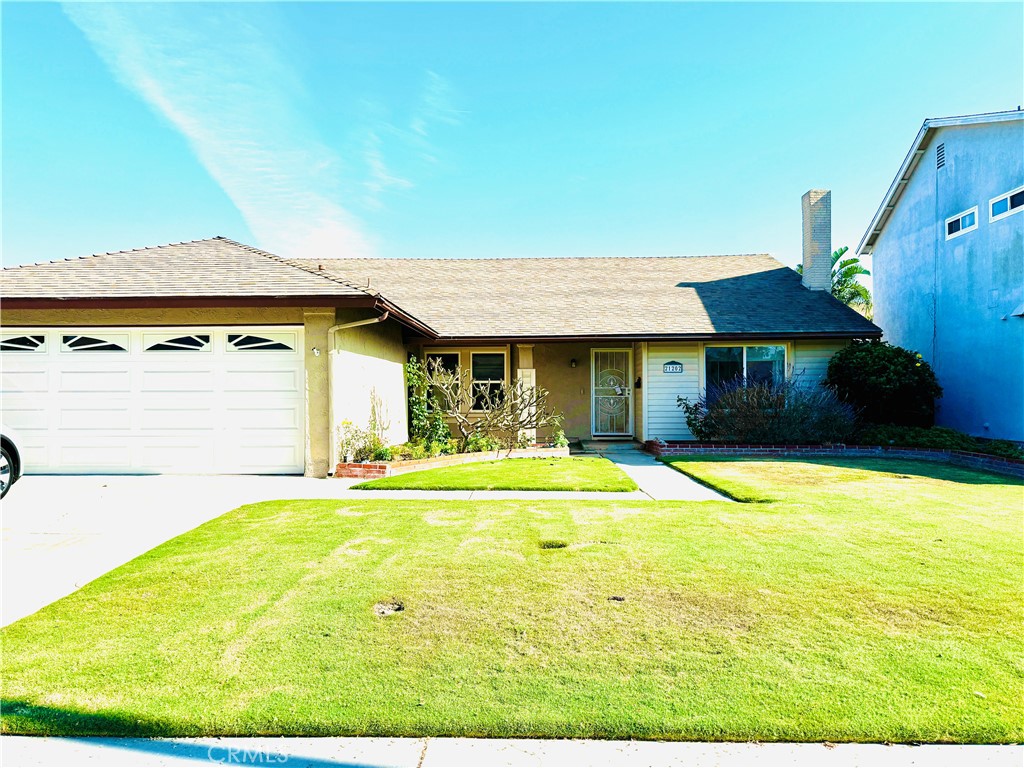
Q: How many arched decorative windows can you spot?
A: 4